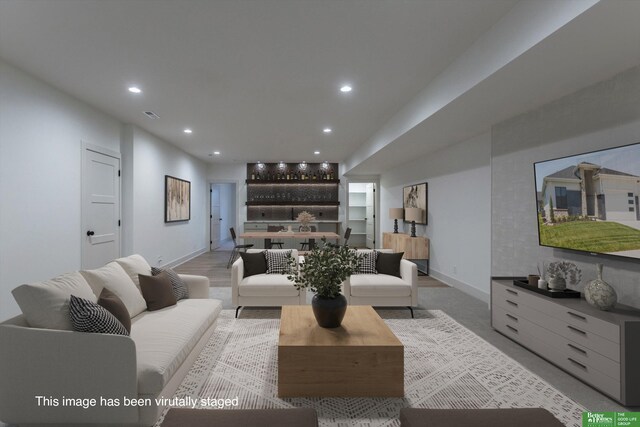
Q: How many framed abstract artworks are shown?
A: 2